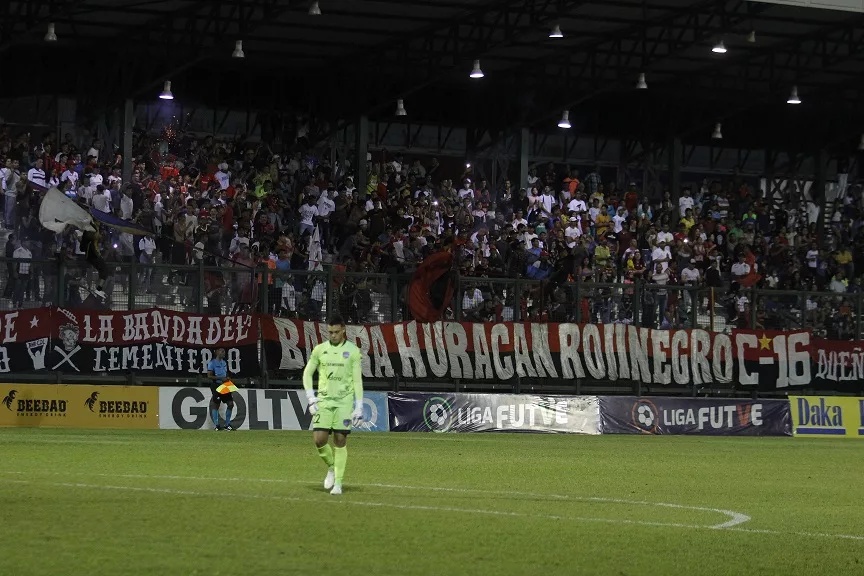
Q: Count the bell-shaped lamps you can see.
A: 13